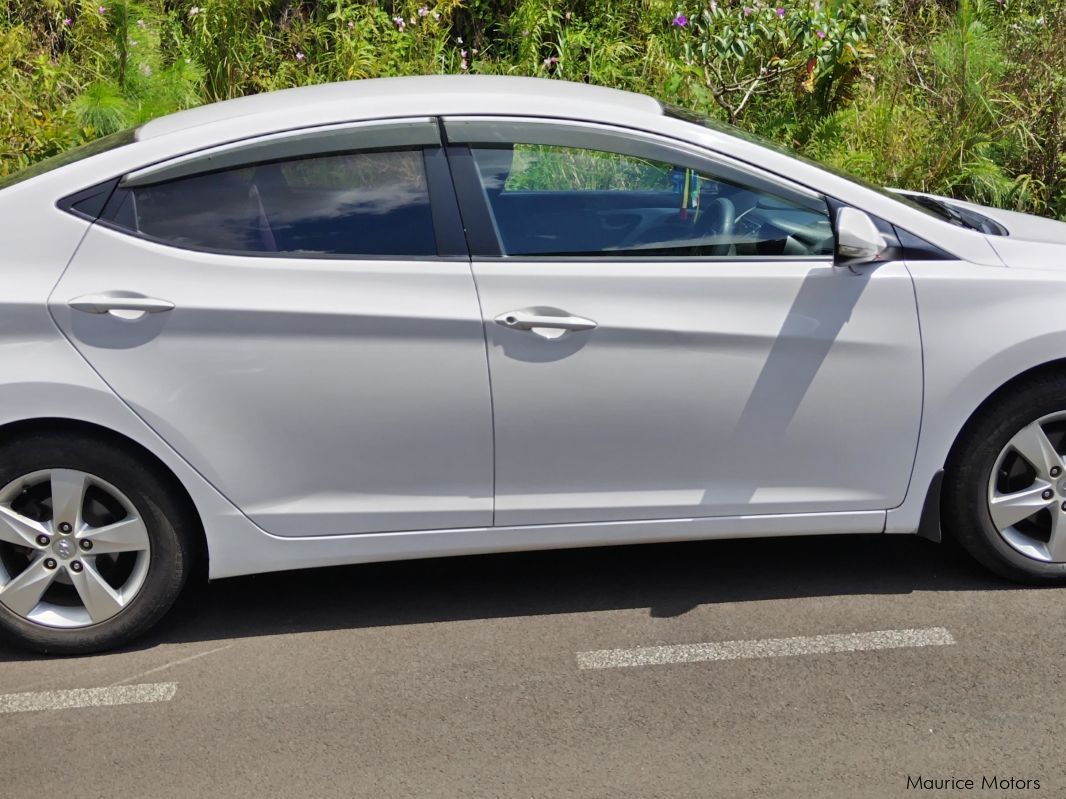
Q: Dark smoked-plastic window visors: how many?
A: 2